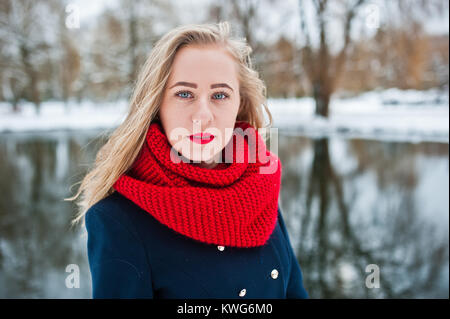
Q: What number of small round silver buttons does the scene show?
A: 3